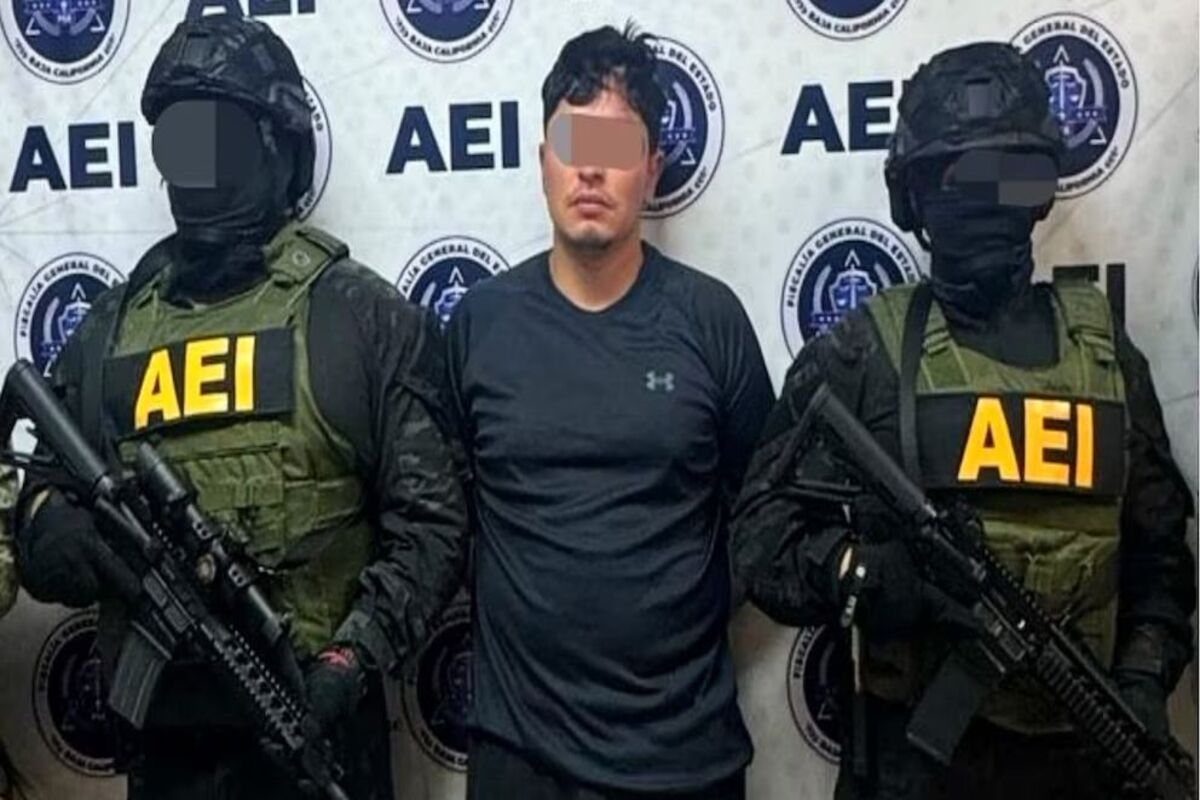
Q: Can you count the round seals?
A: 12